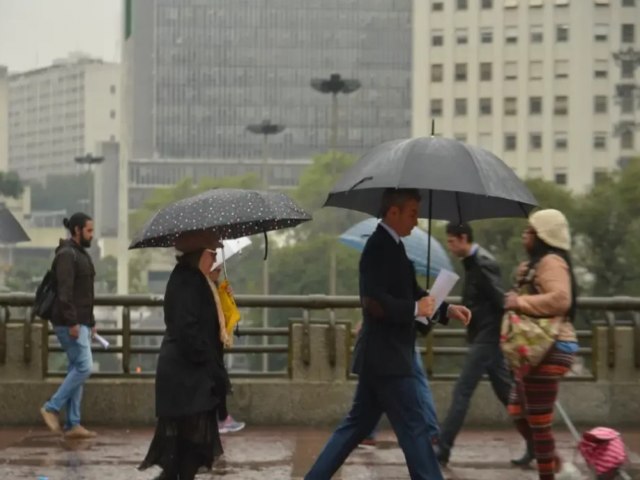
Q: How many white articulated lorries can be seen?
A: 0